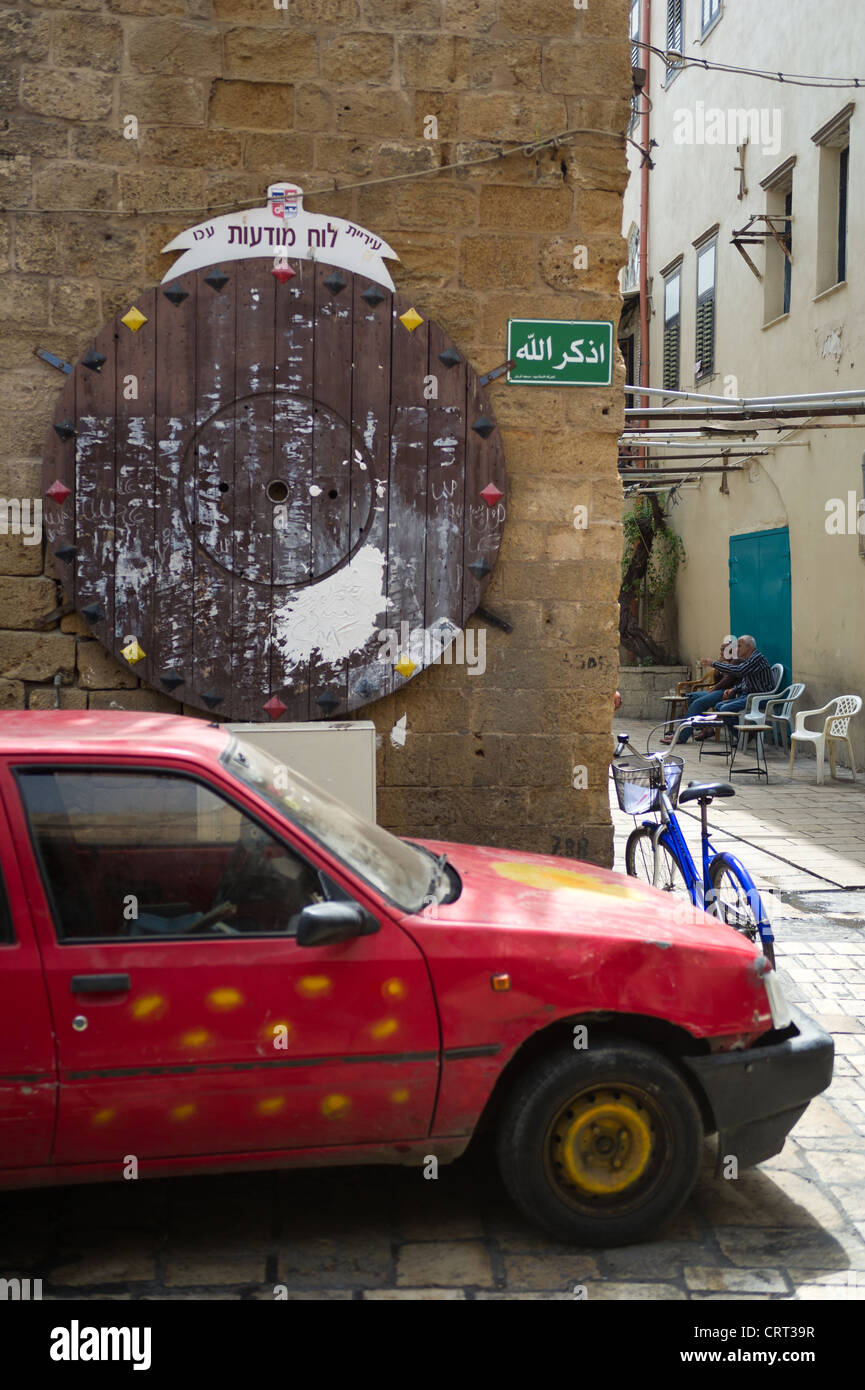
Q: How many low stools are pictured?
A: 3